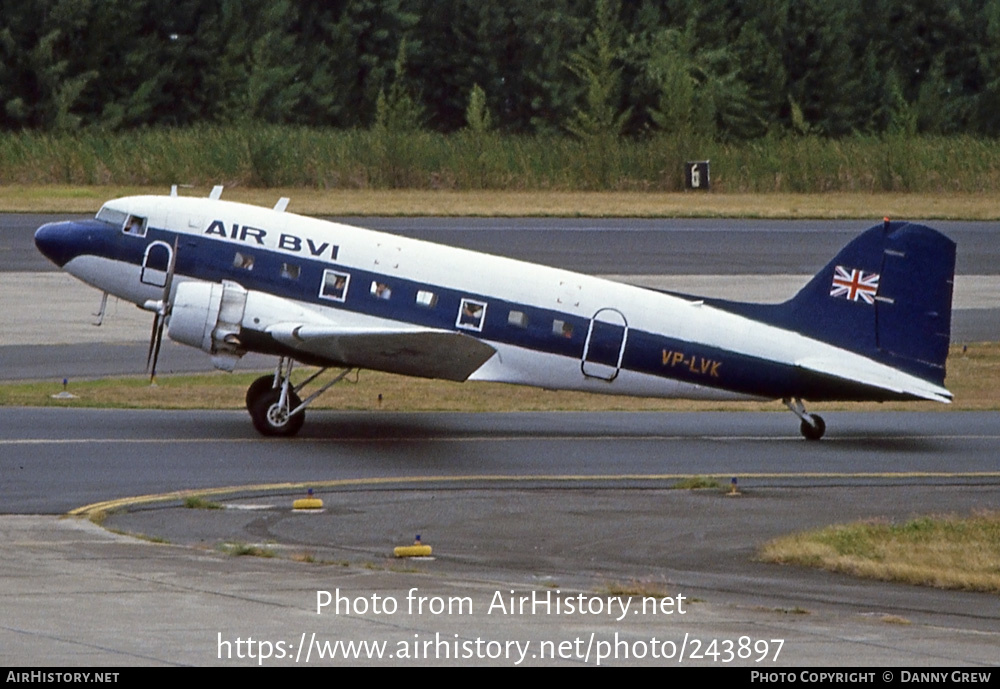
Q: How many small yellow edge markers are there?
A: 2